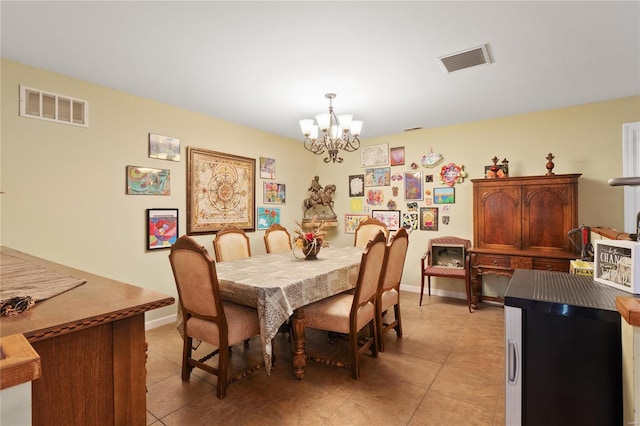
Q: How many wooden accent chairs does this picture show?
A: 1